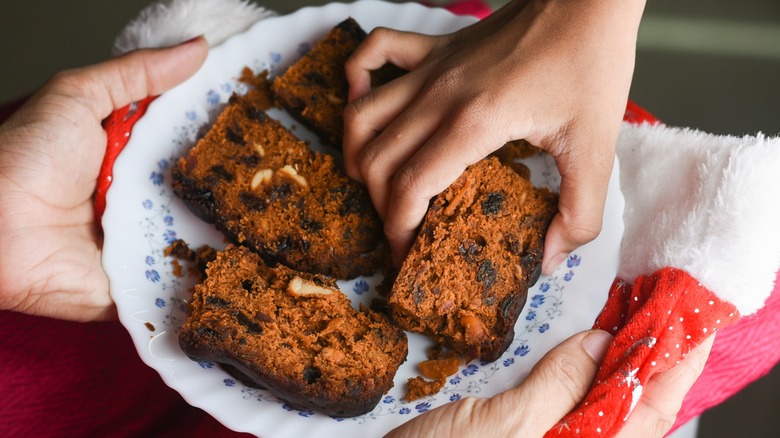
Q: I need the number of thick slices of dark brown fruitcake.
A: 4